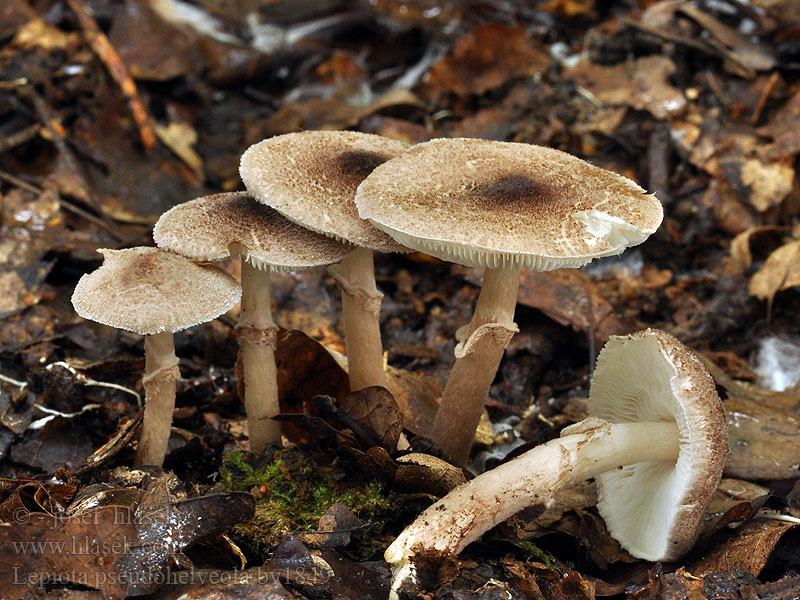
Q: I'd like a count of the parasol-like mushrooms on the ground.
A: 5